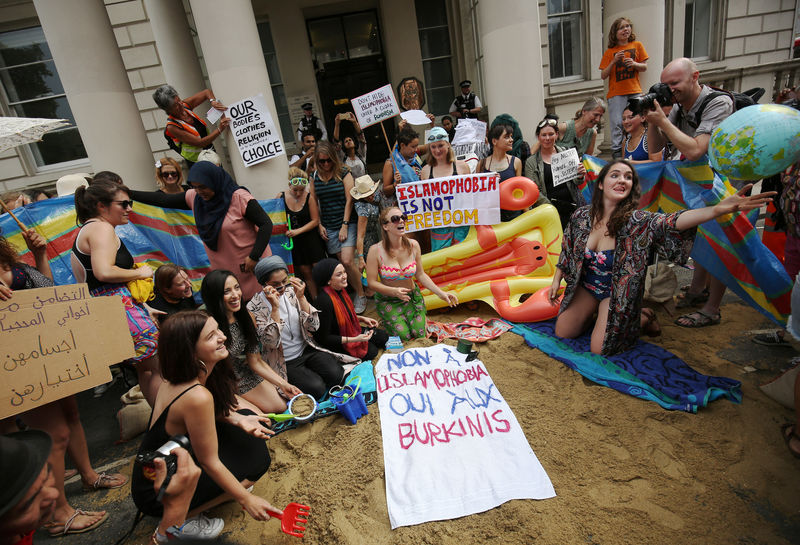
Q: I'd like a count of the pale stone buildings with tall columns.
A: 1